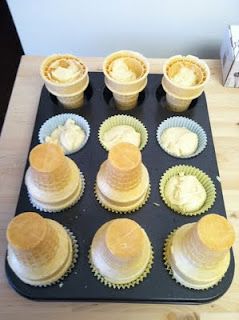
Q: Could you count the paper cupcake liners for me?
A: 9